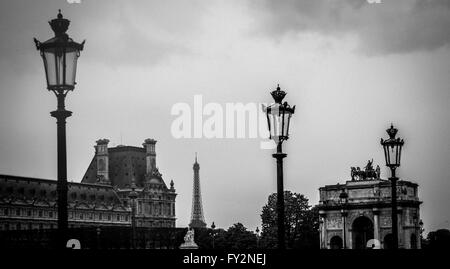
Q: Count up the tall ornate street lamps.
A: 3